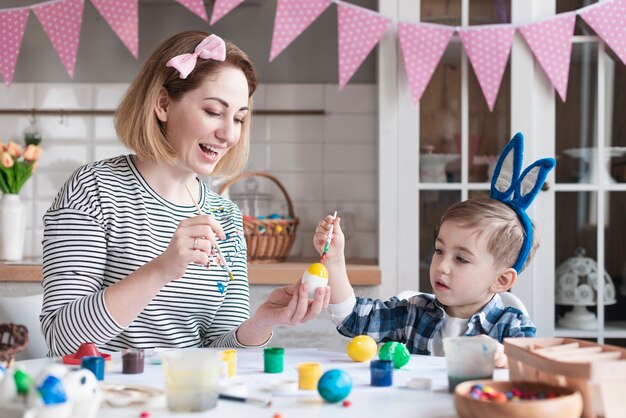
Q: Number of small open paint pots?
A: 6